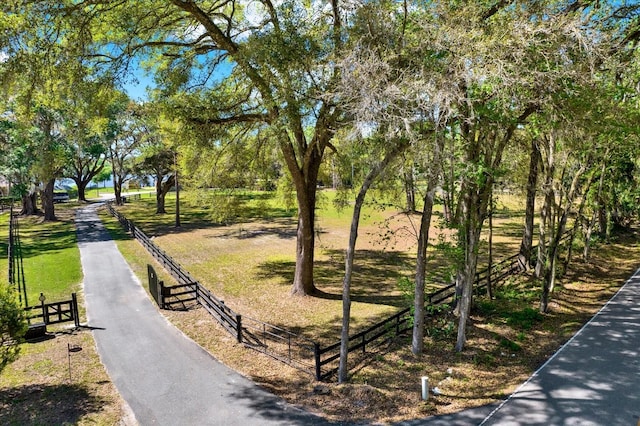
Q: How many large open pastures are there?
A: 1